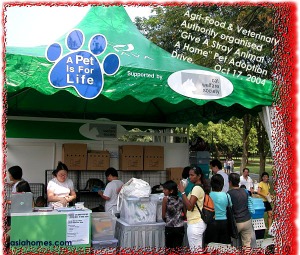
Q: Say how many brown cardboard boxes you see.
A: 5